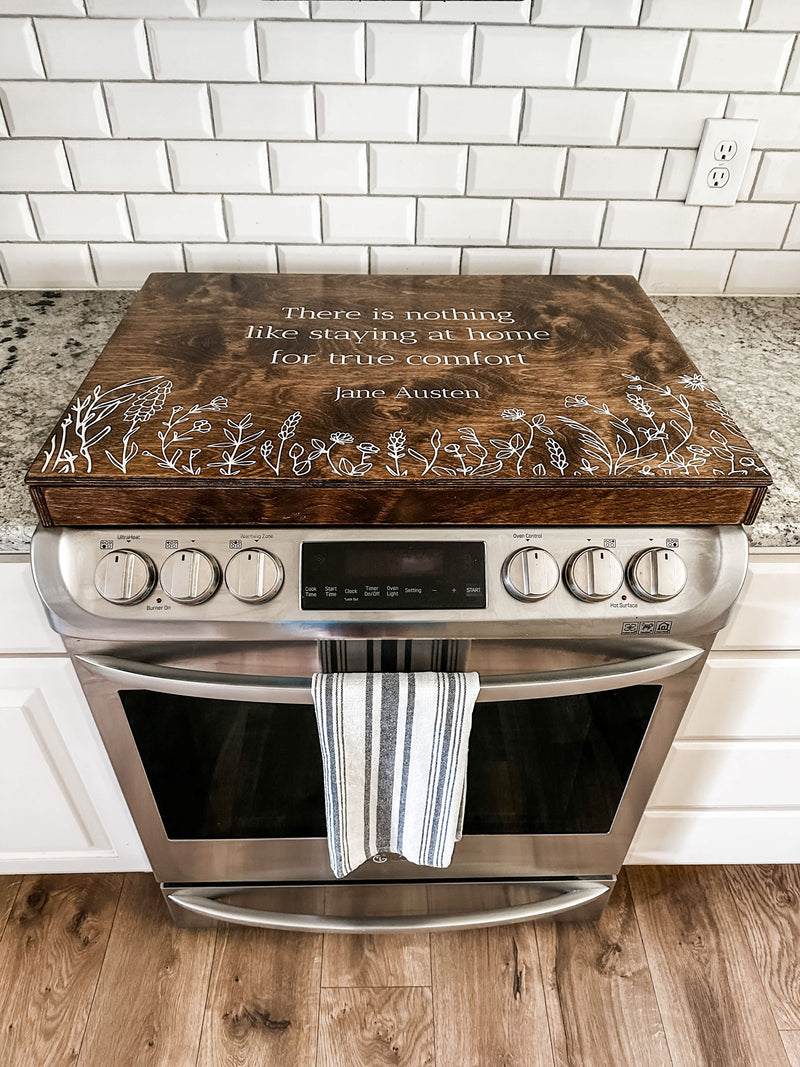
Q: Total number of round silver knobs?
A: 6